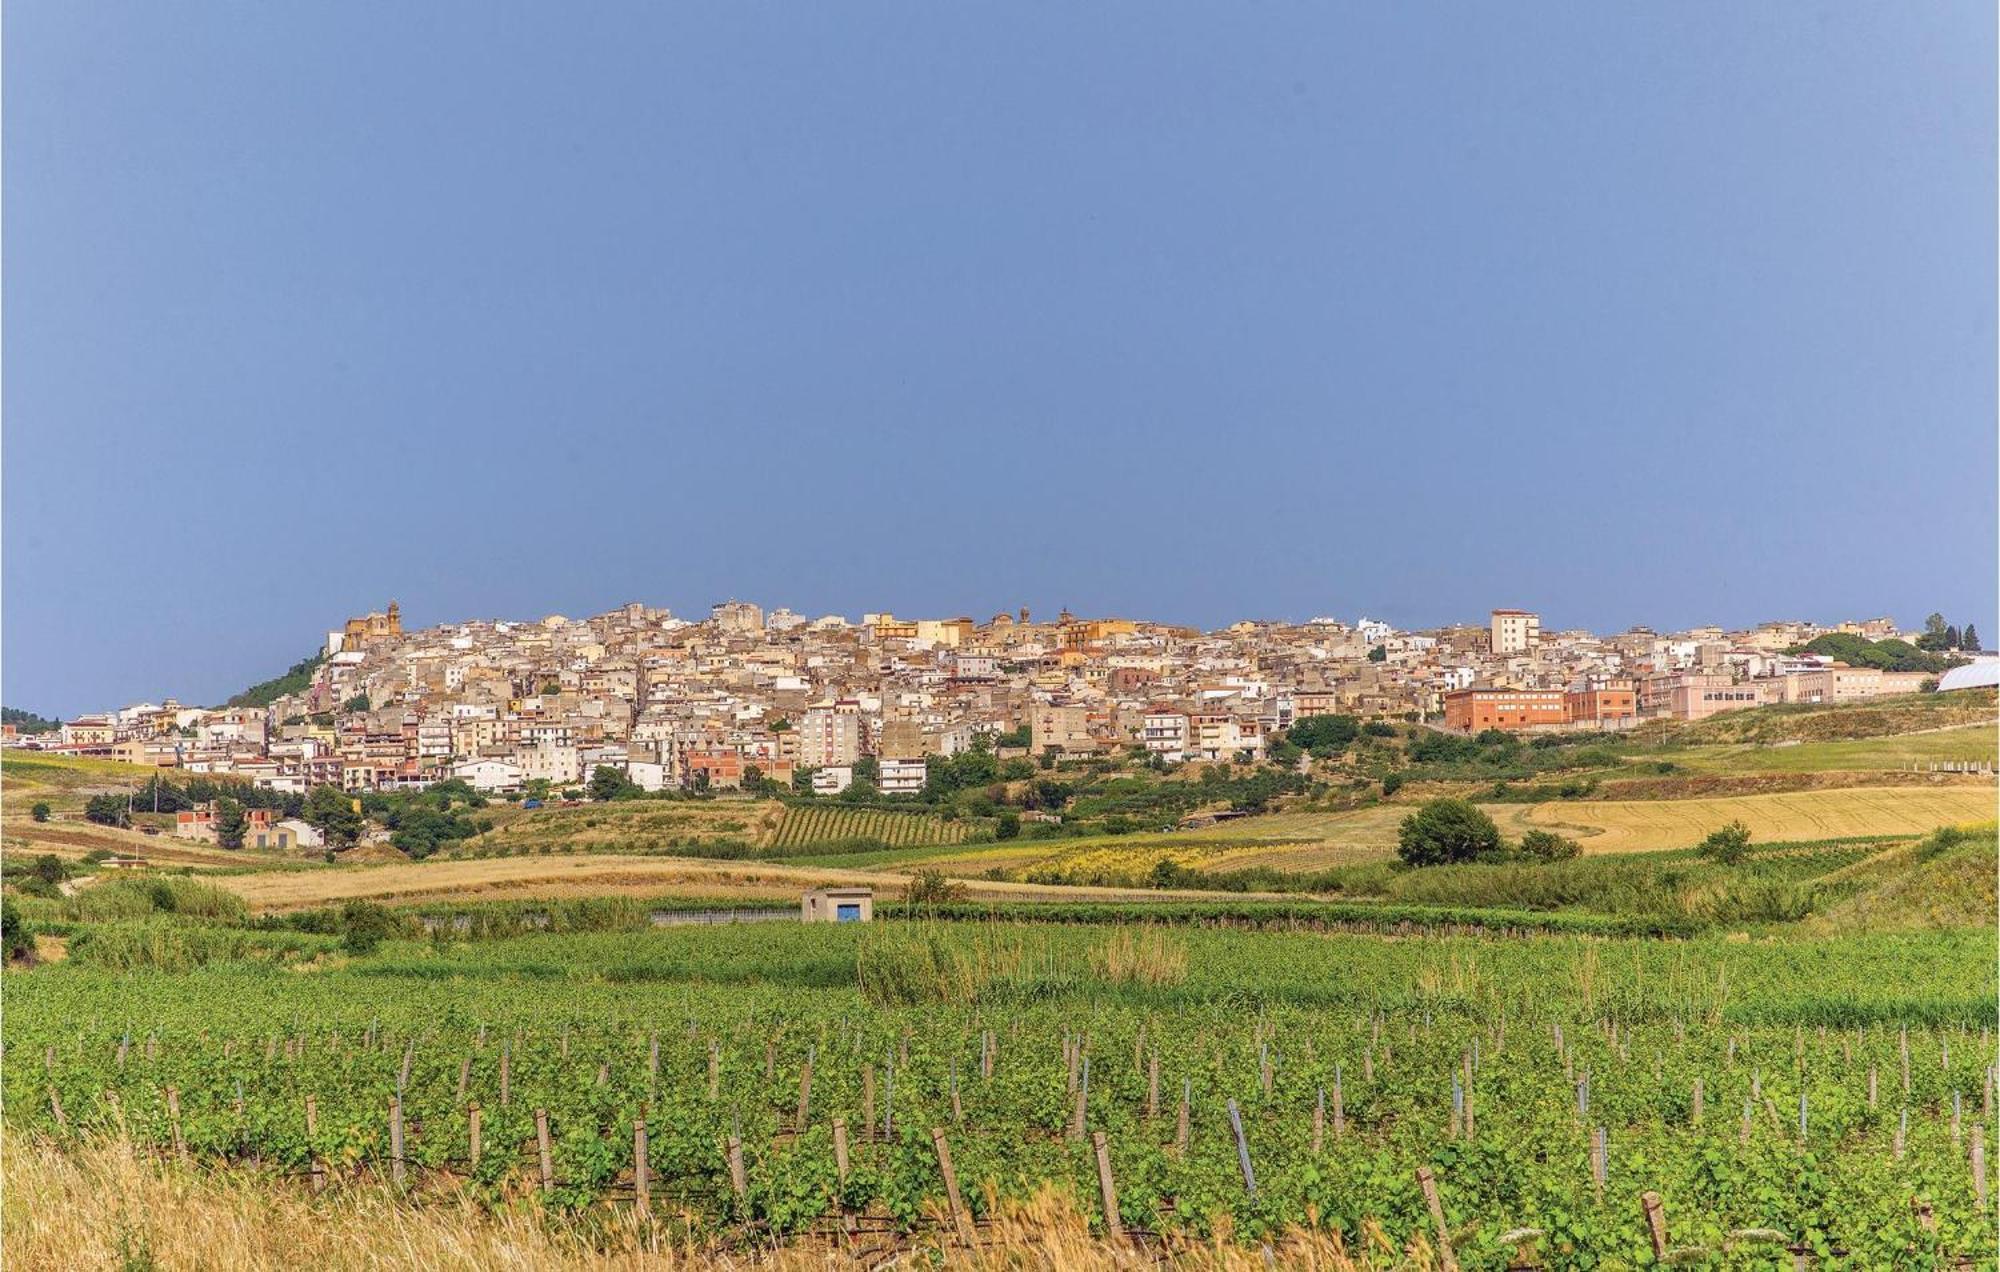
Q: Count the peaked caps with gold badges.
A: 0